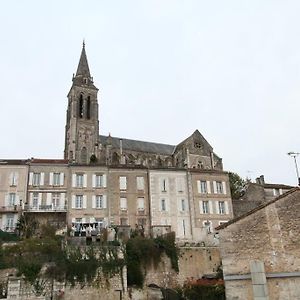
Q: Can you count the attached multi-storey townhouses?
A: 6